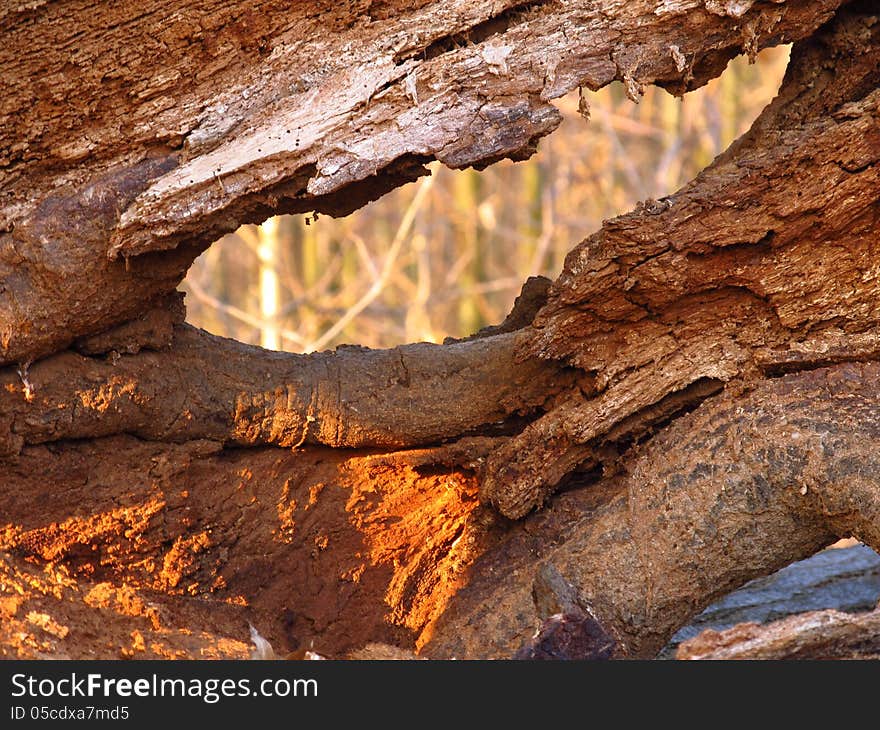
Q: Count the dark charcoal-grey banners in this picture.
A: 1